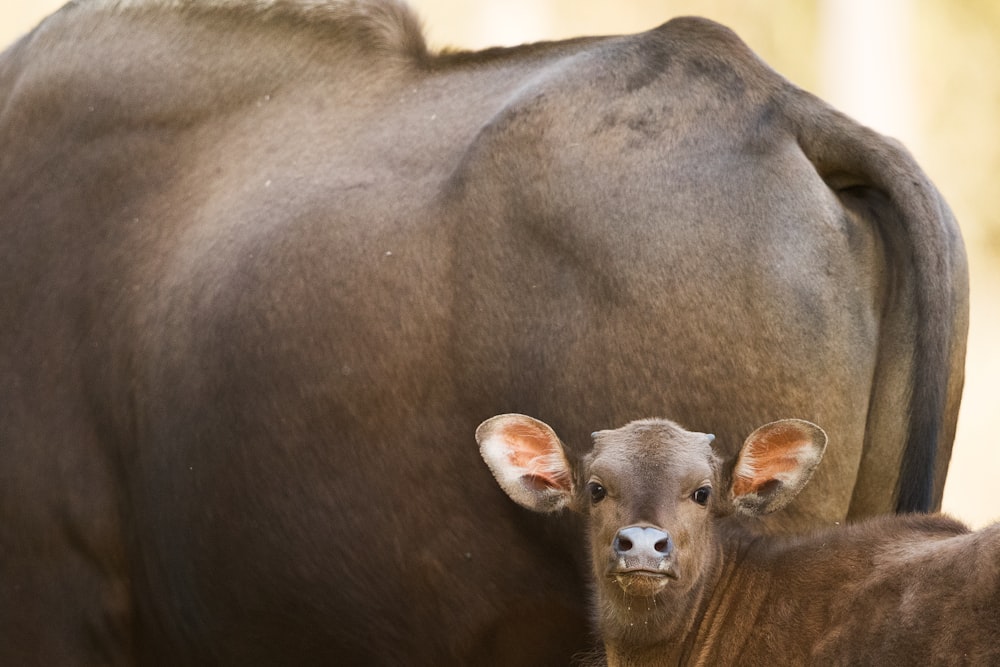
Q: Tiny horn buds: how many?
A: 2